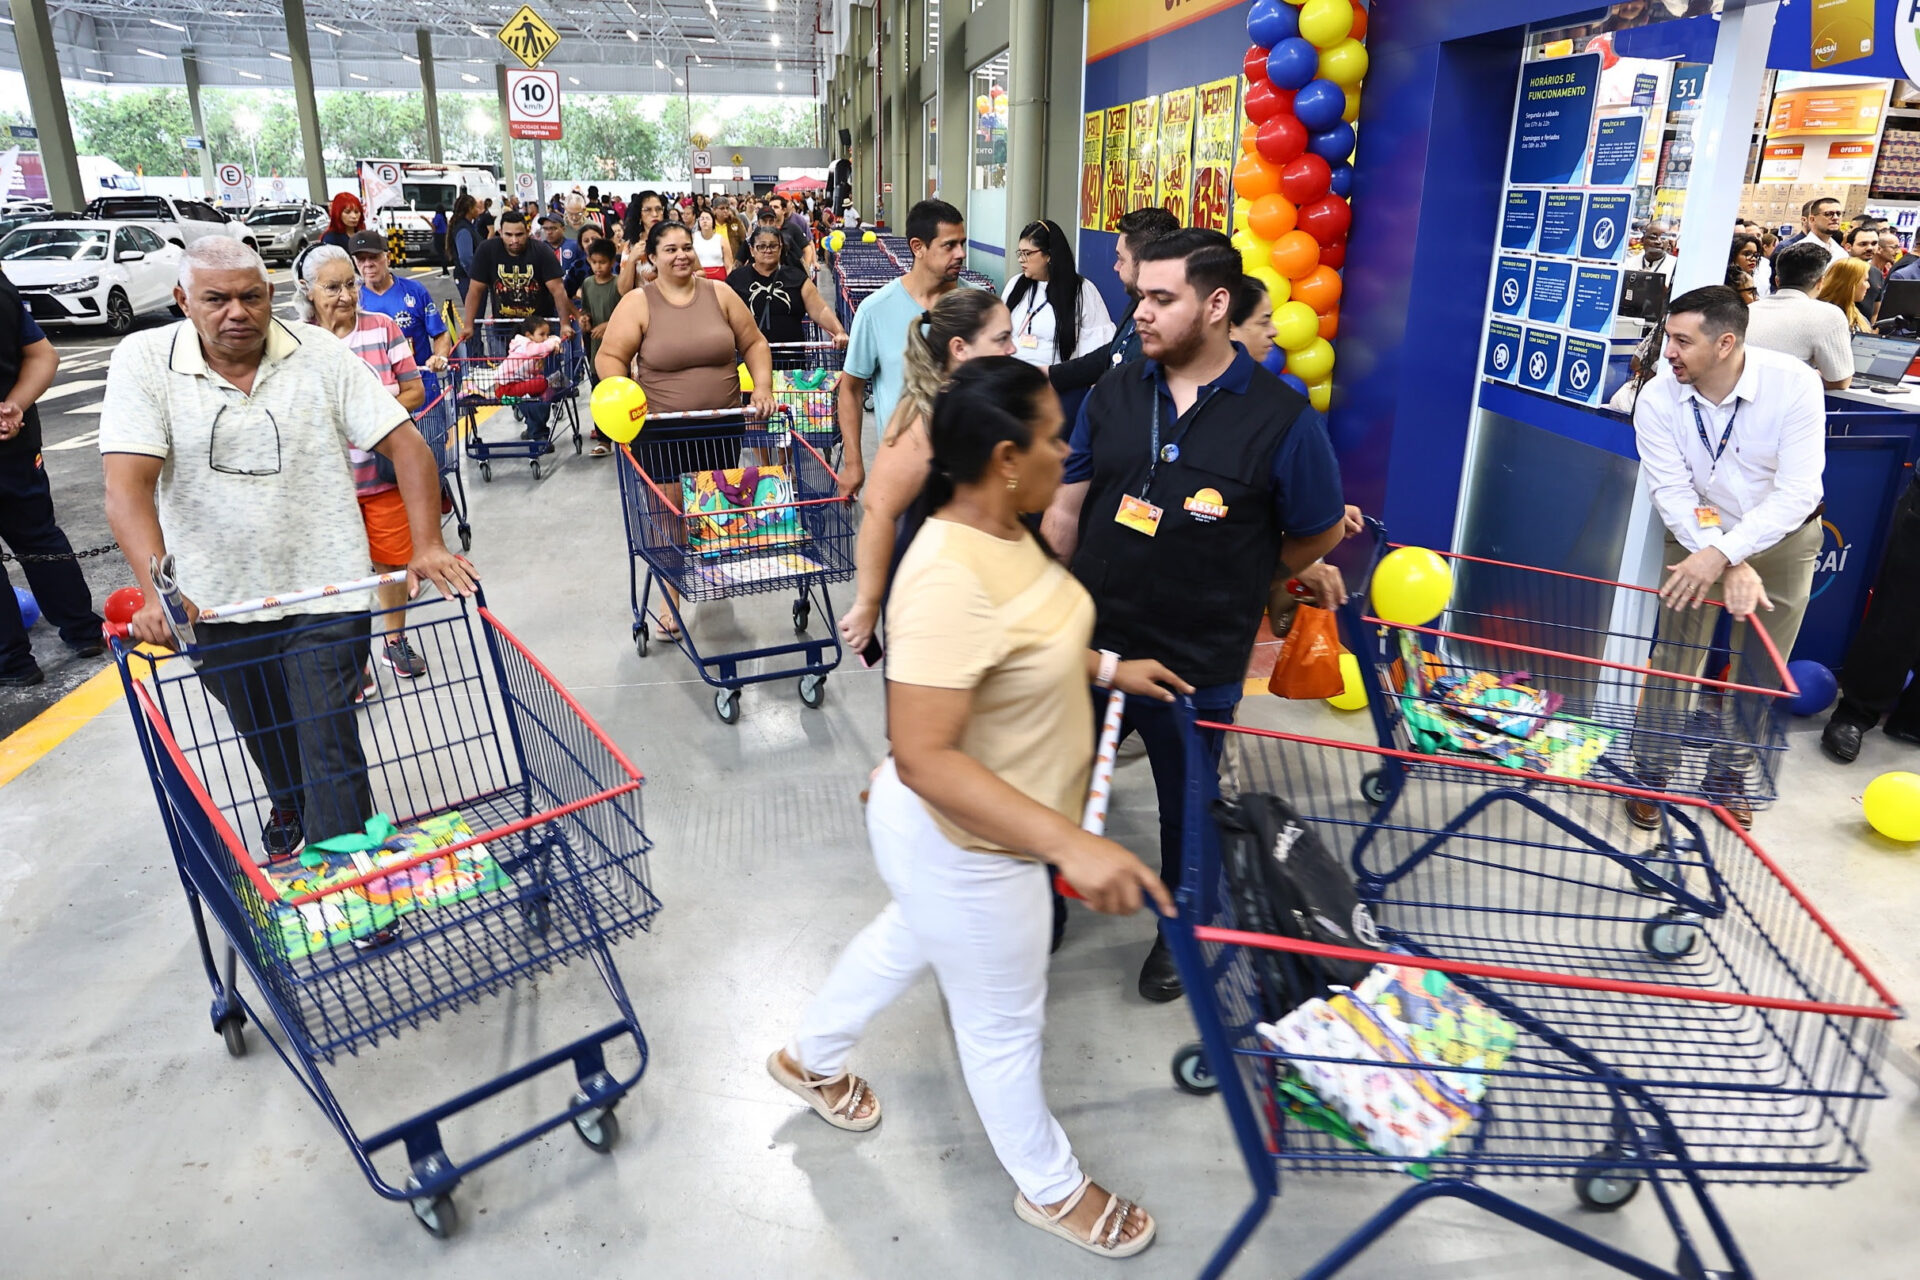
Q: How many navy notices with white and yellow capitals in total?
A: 11